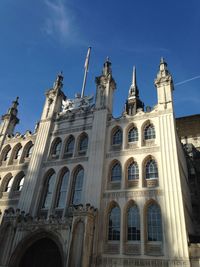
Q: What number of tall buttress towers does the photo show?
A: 4